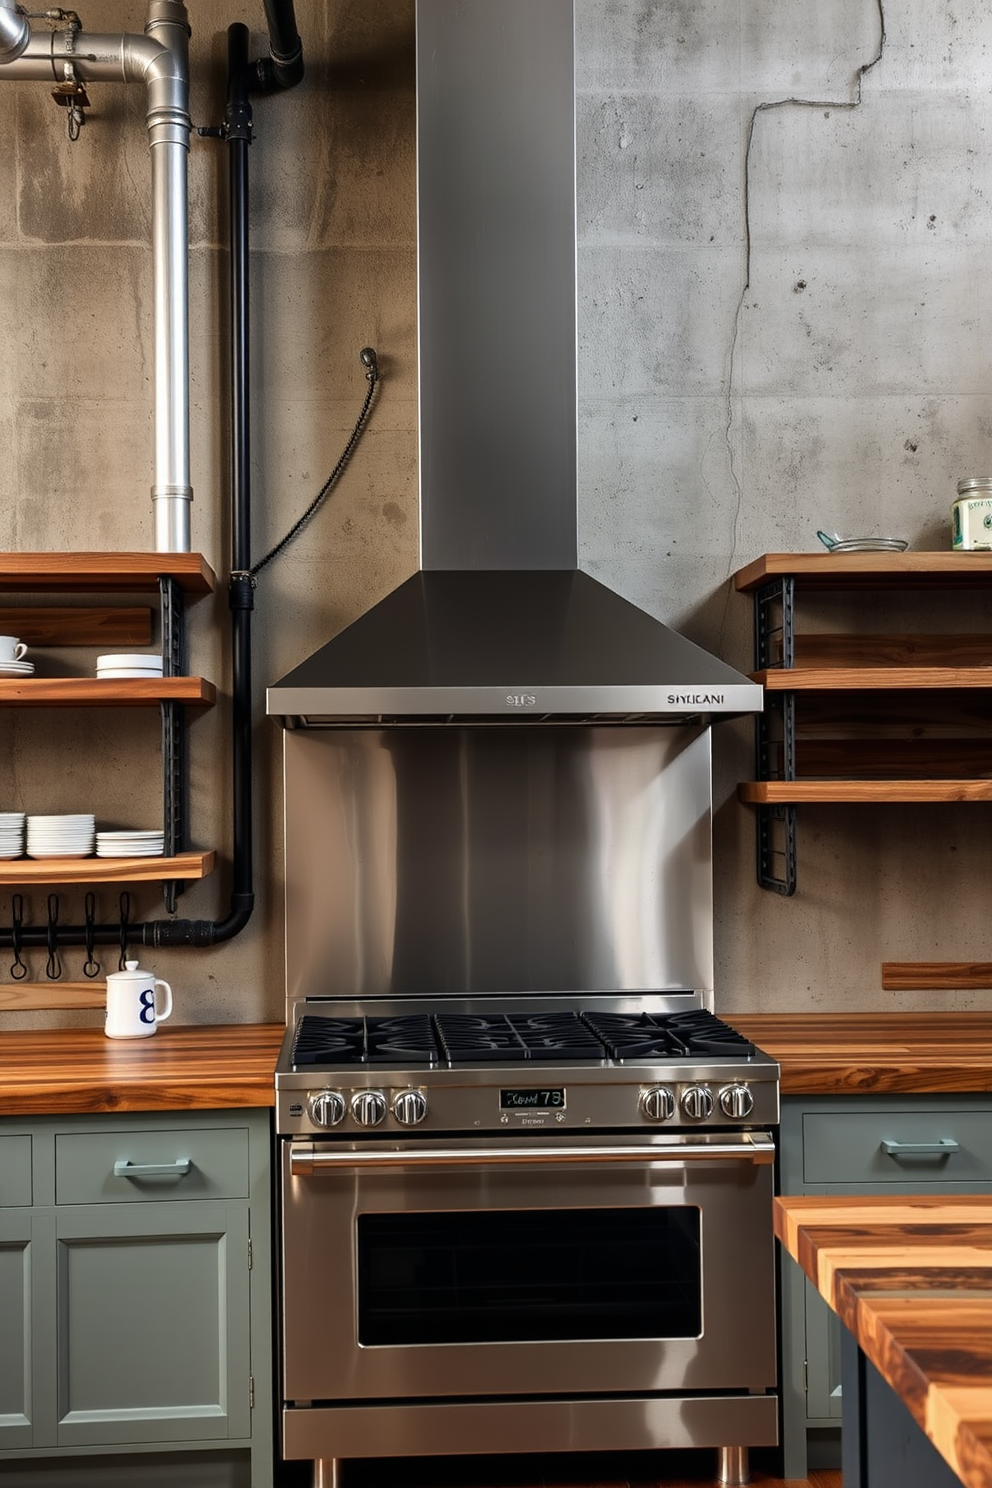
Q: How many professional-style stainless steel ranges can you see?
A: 1